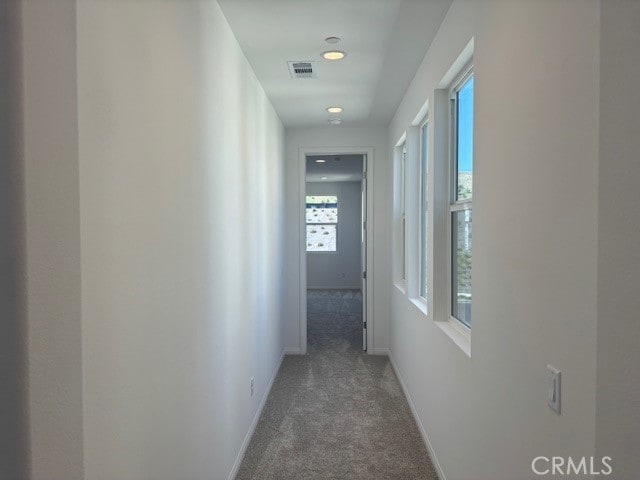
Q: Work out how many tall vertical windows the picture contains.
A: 3